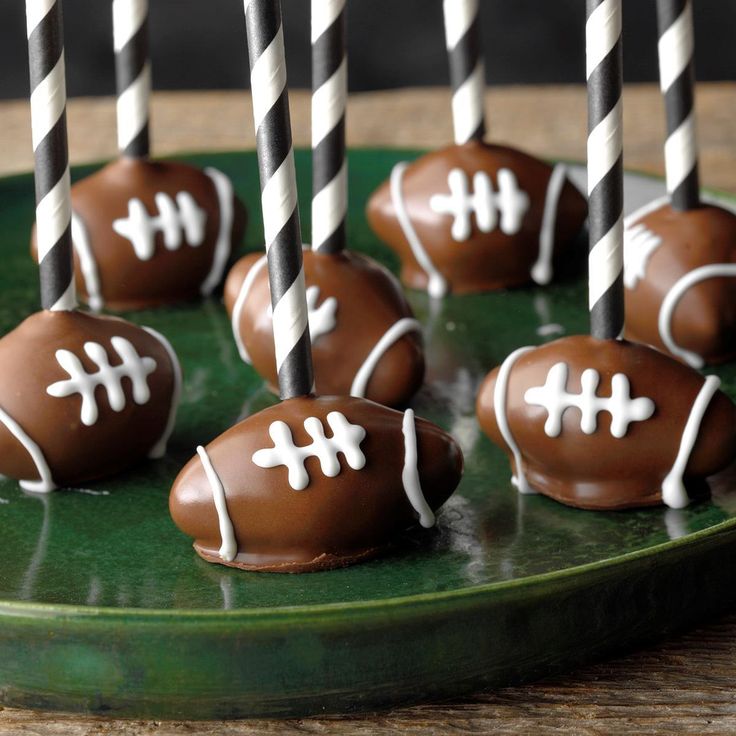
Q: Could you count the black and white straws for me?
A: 7